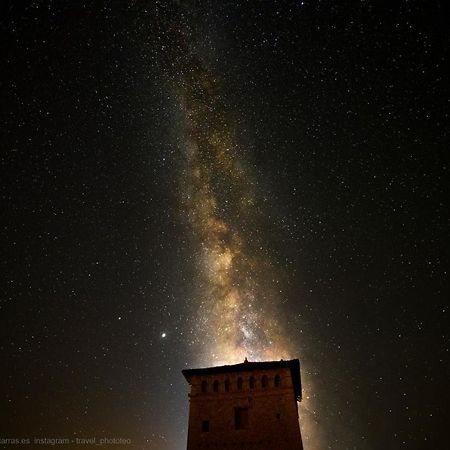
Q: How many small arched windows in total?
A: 7